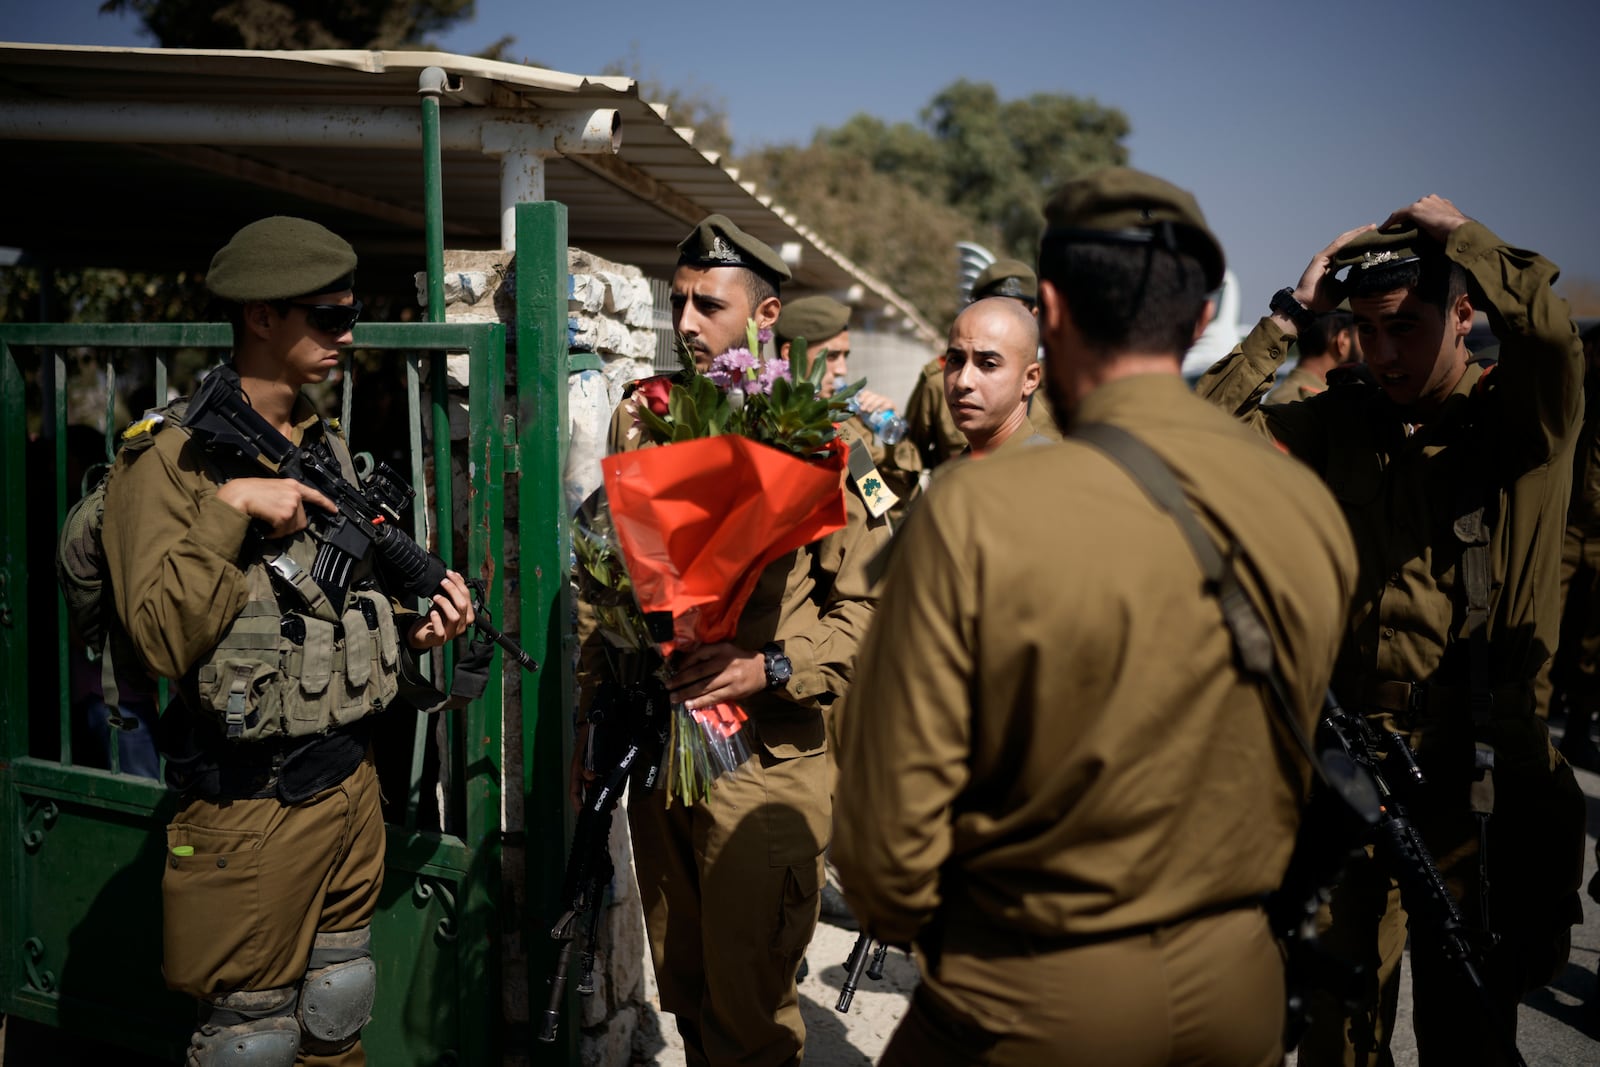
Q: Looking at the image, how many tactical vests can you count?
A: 1